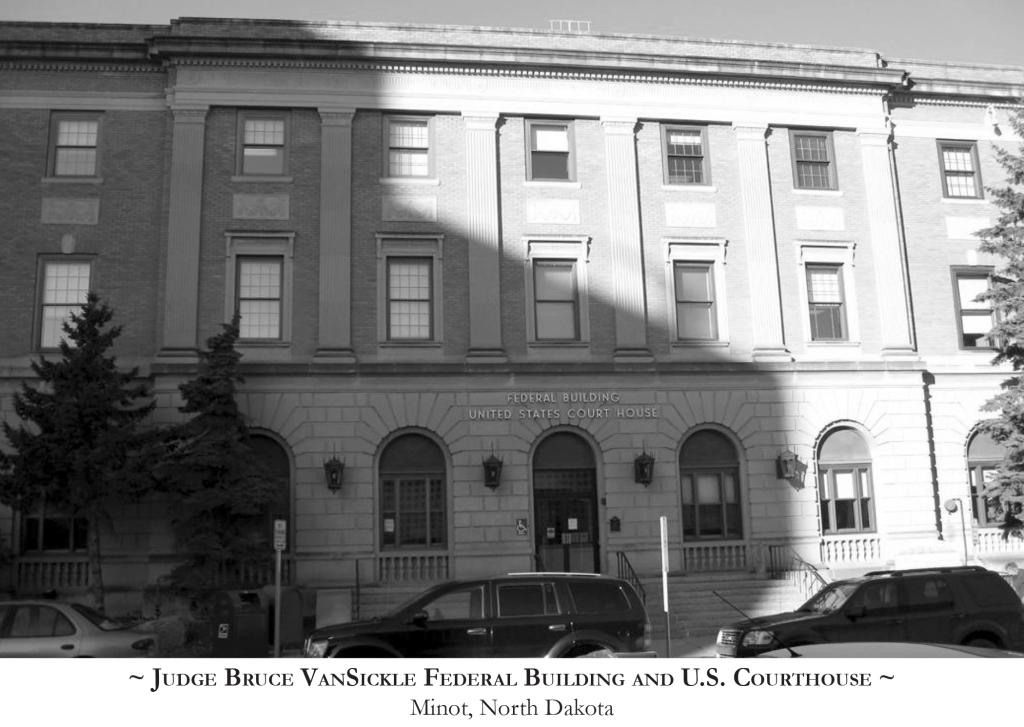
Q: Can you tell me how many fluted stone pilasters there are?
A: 6